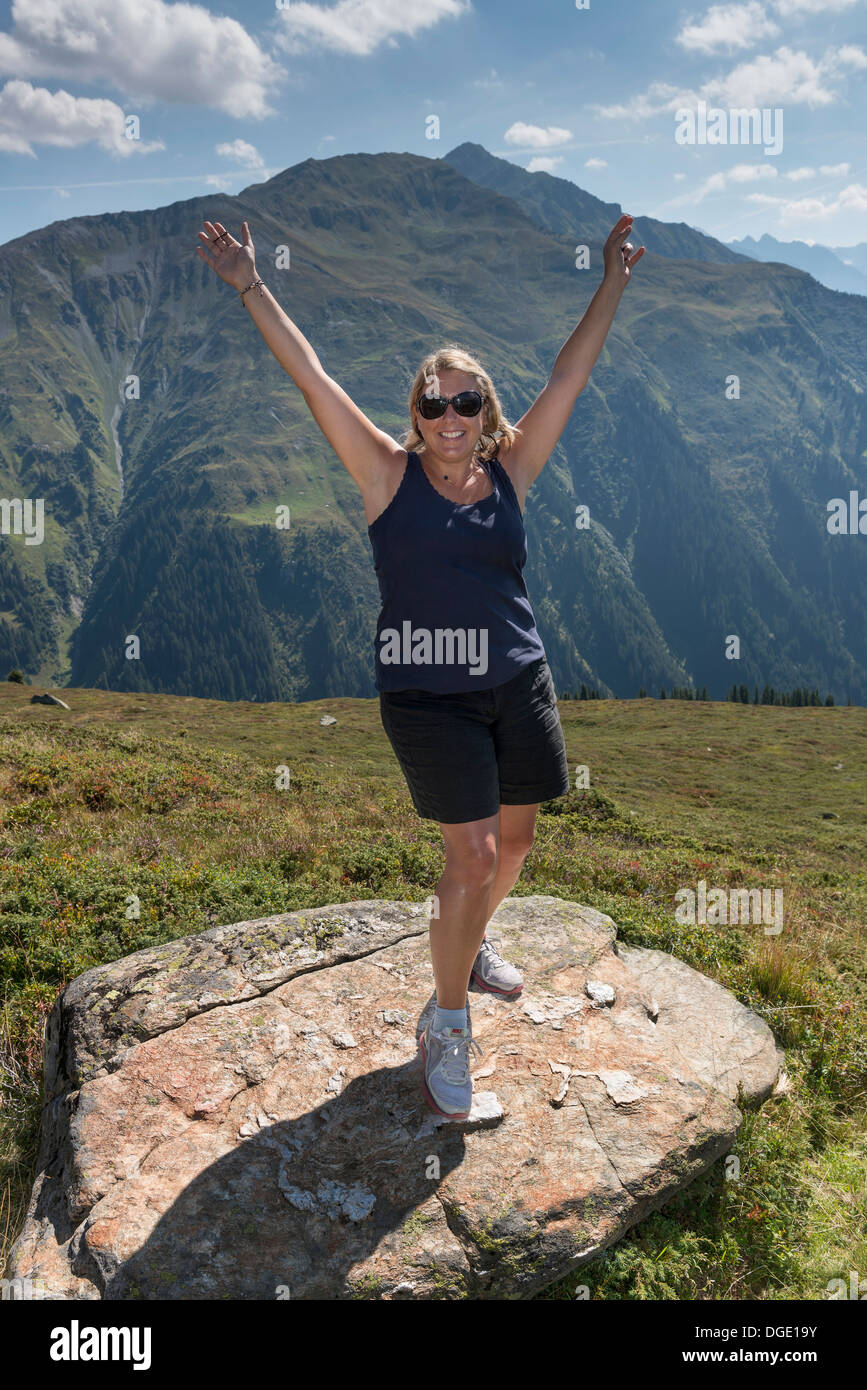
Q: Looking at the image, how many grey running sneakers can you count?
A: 2